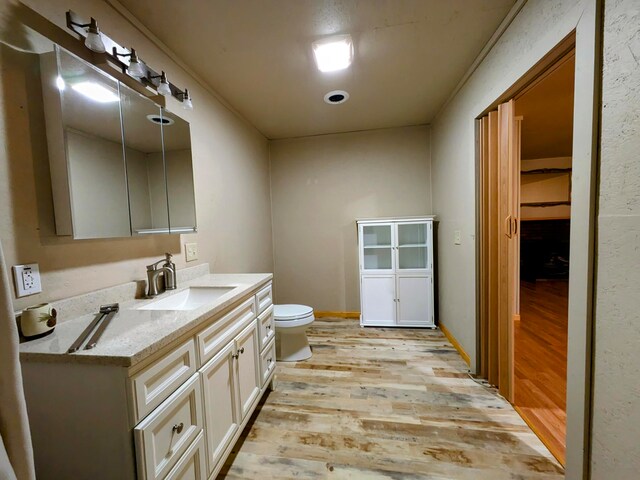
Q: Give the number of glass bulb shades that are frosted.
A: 4